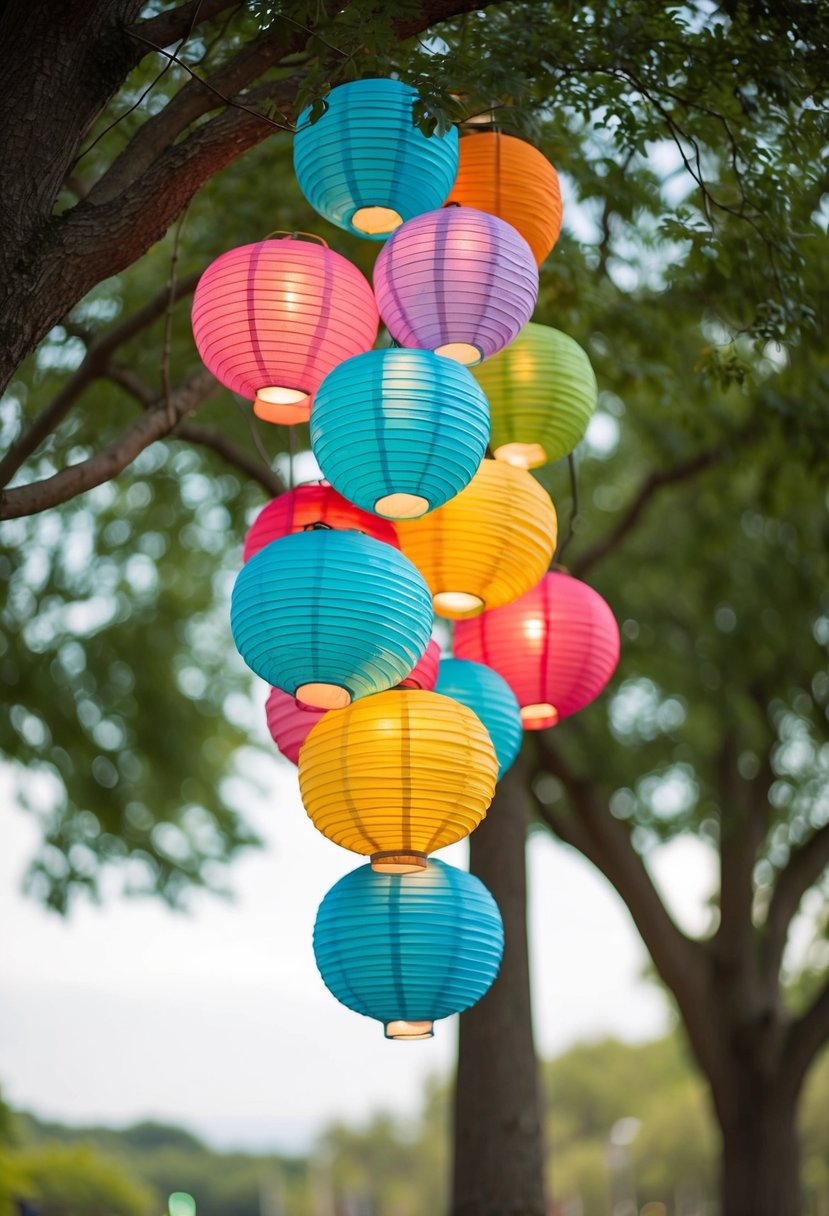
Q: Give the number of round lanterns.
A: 14